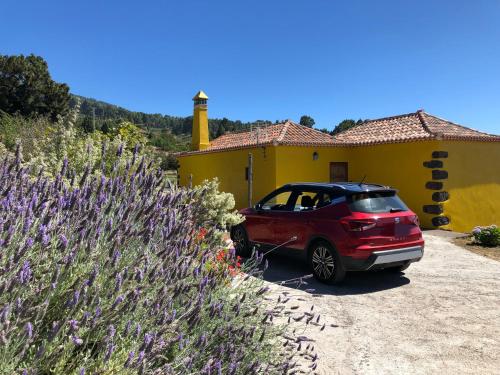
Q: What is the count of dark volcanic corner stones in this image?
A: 7